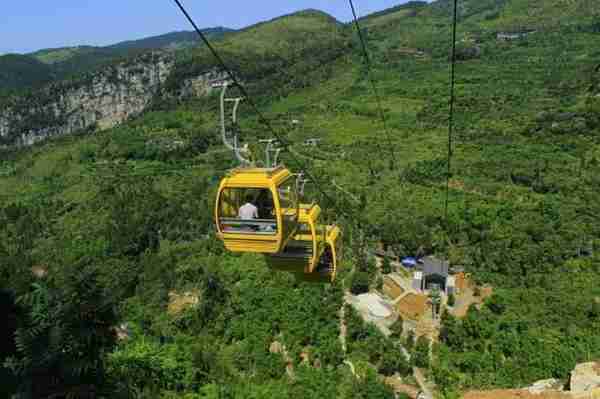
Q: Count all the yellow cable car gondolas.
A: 3